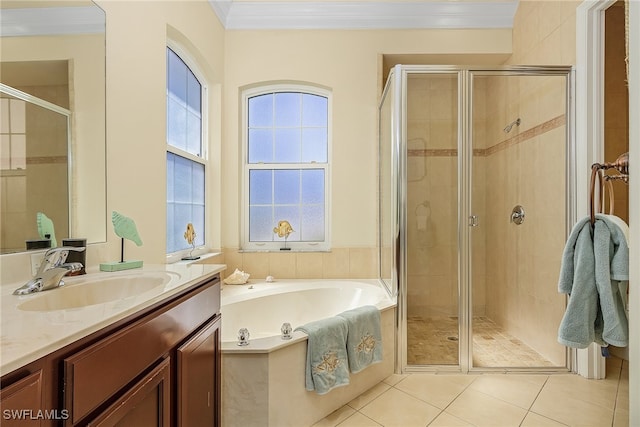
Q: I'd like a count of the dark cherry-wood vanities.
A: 1